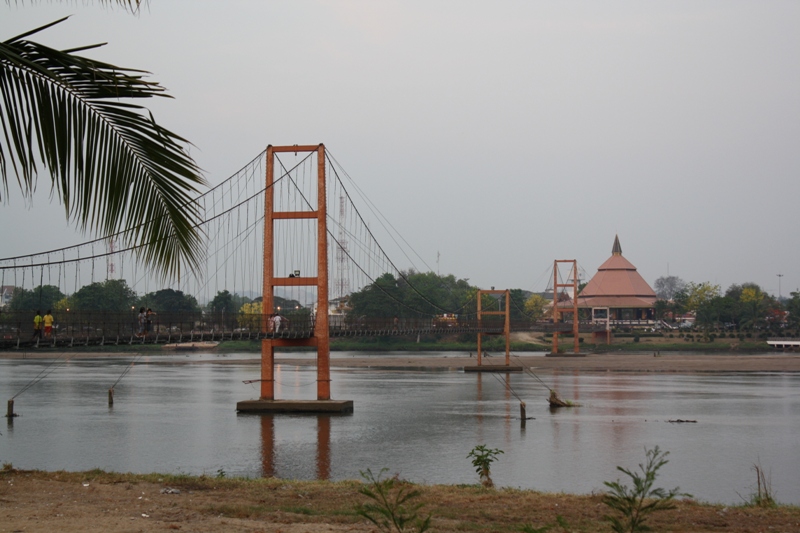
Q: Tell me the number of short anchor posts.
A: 4